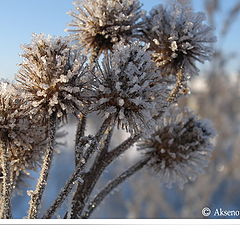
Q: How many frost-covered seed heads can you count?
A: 6